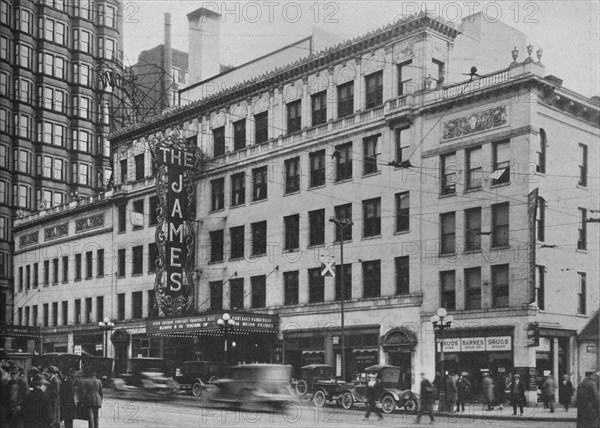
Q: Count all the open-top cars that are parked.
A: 2